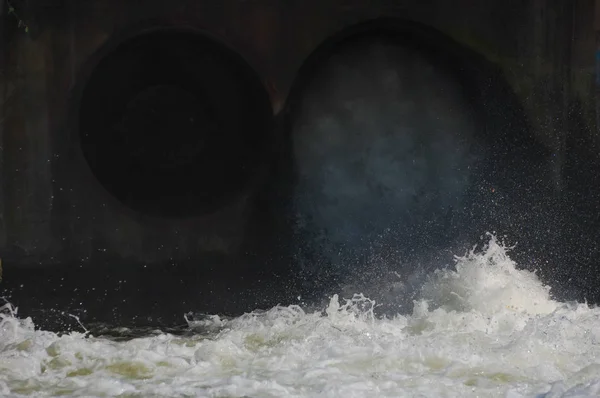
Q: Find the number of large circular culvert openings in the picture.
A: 2